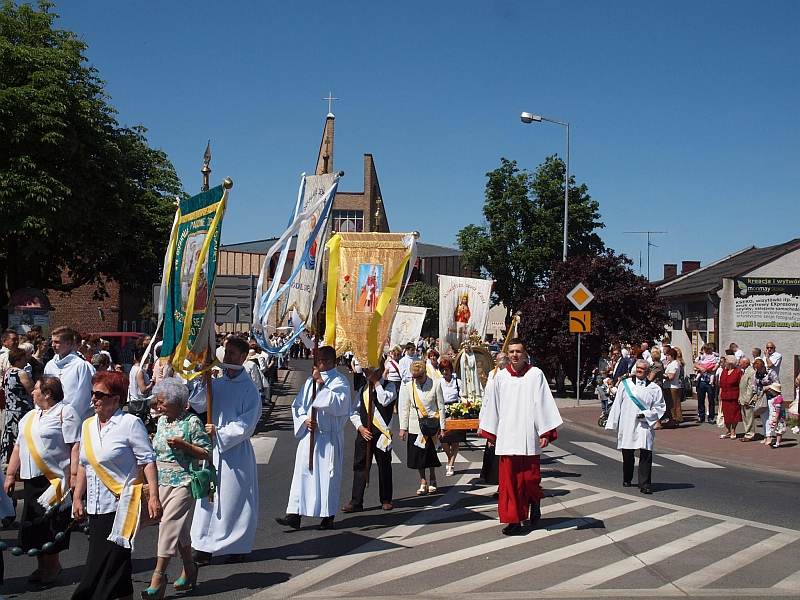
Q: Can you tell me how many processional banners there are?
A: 5